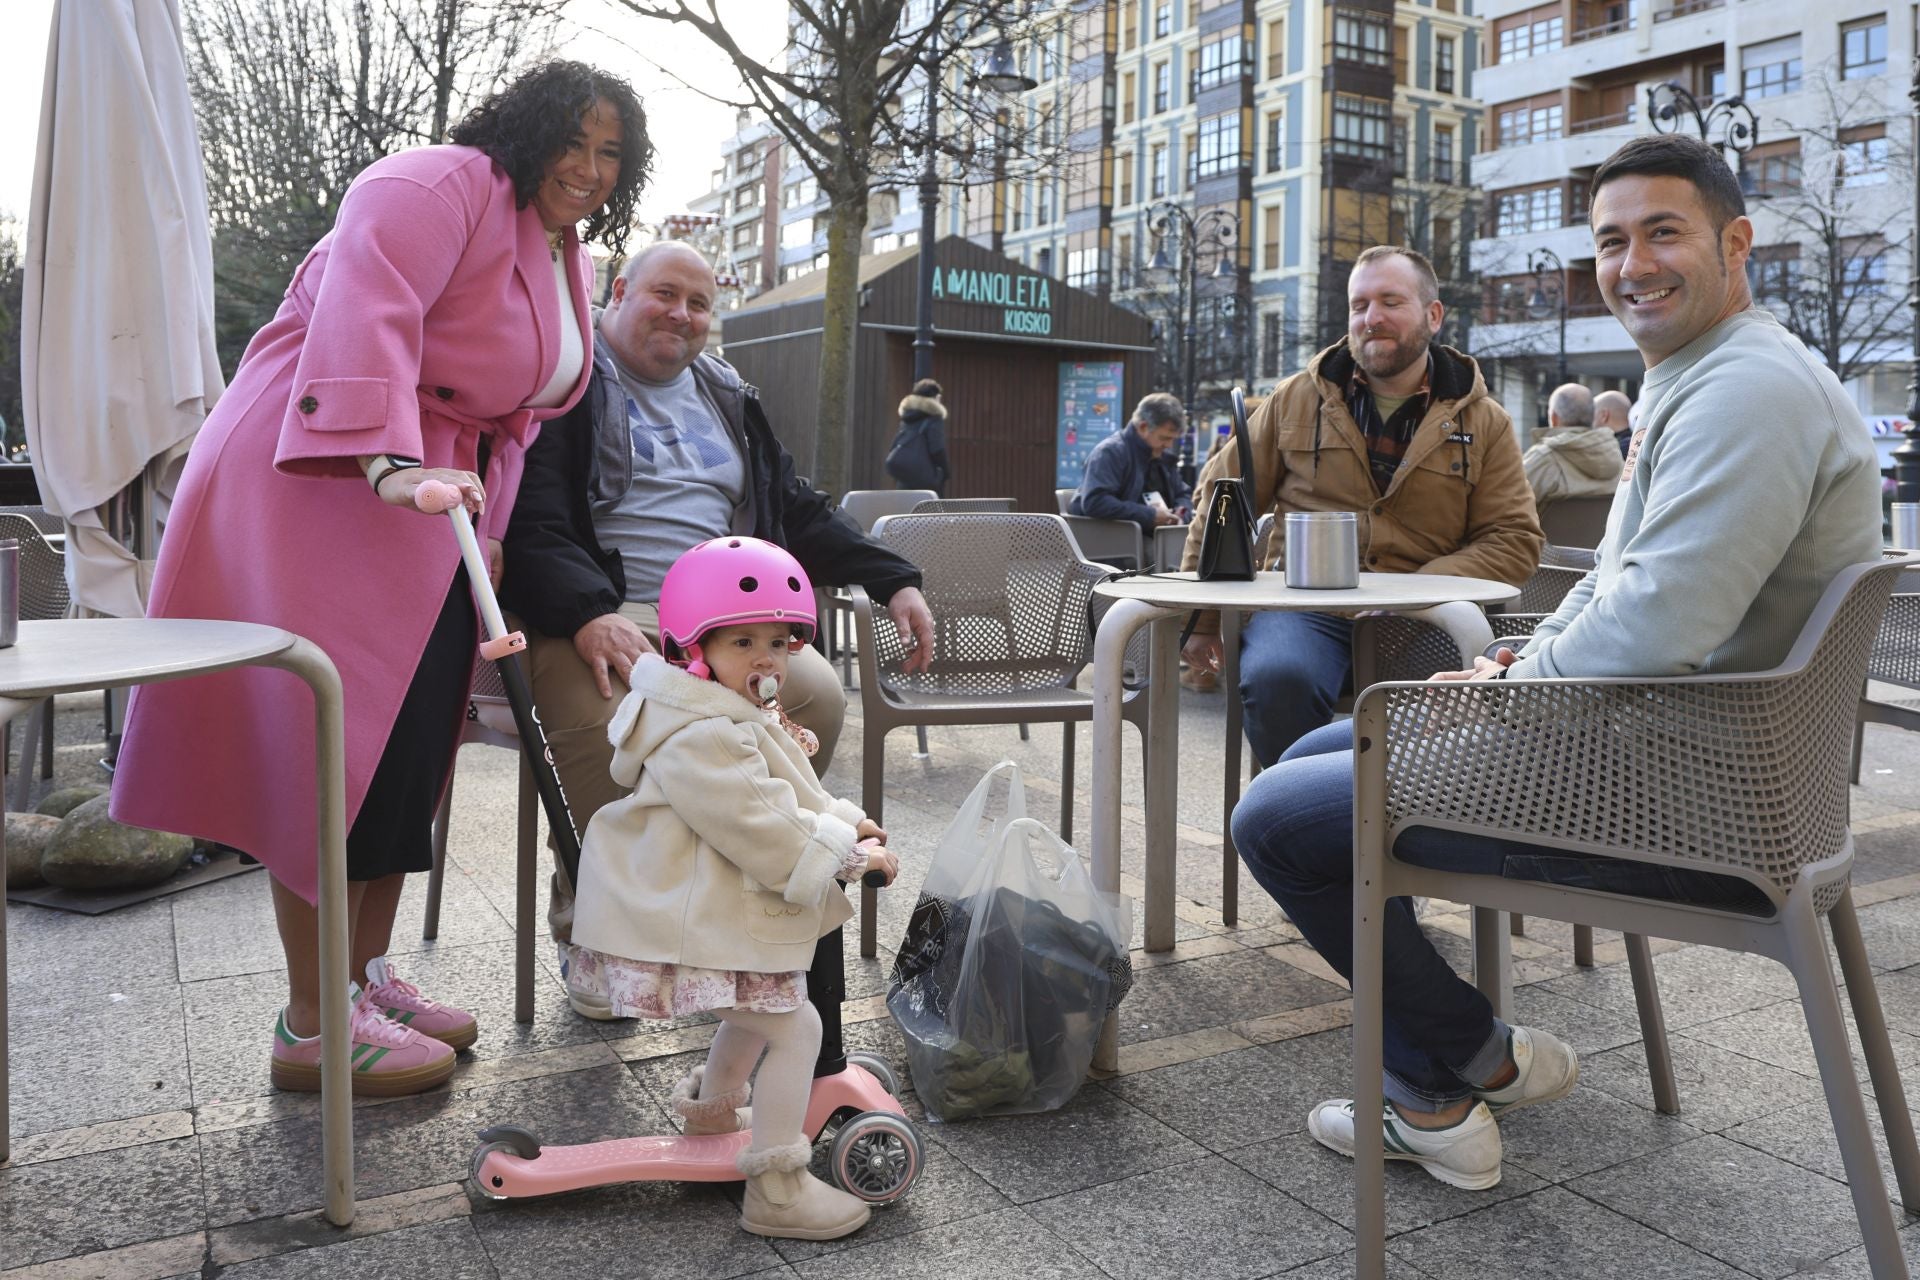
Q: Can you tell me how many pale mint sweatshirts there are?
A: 1